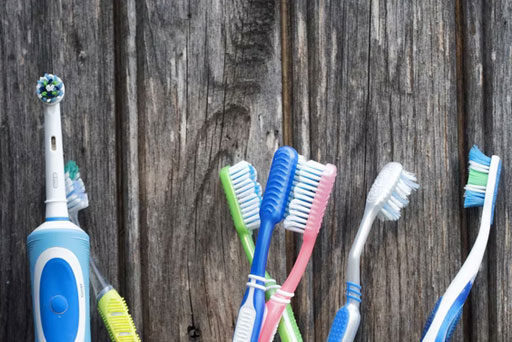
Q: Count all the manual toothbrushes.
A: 6